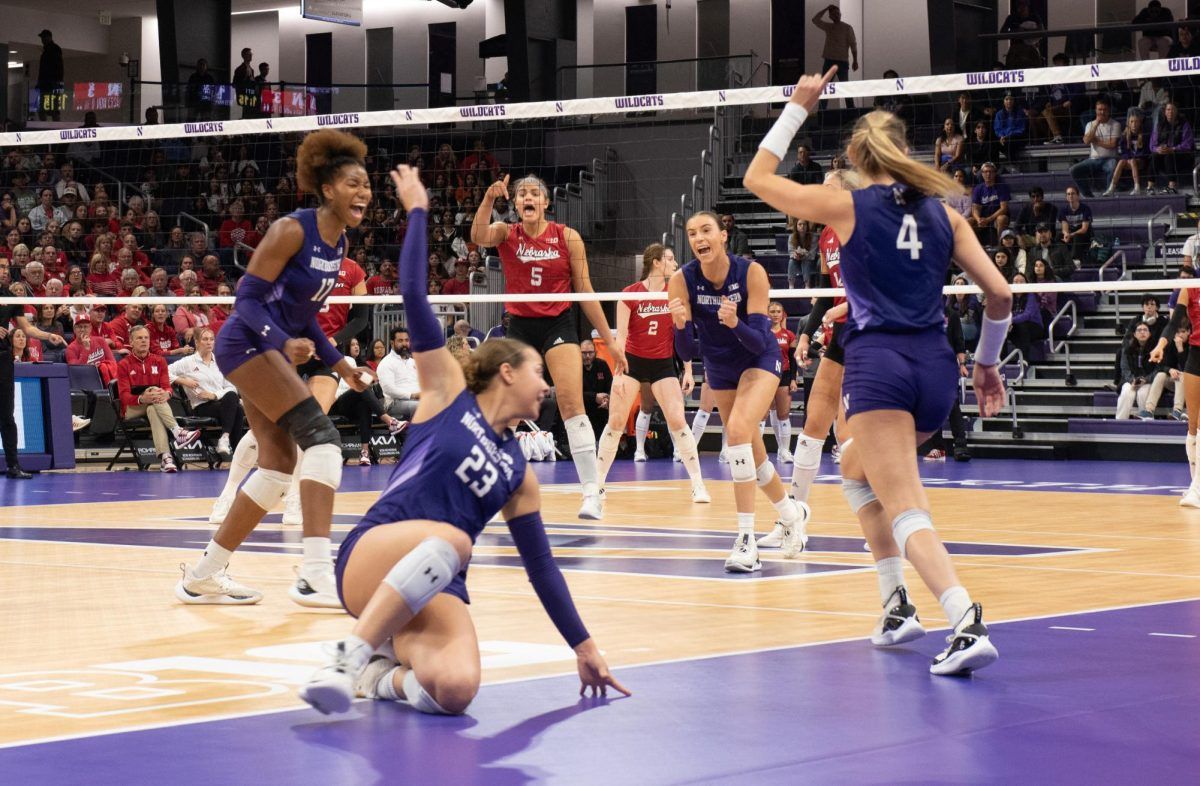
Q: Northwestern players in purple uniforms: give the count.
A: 4